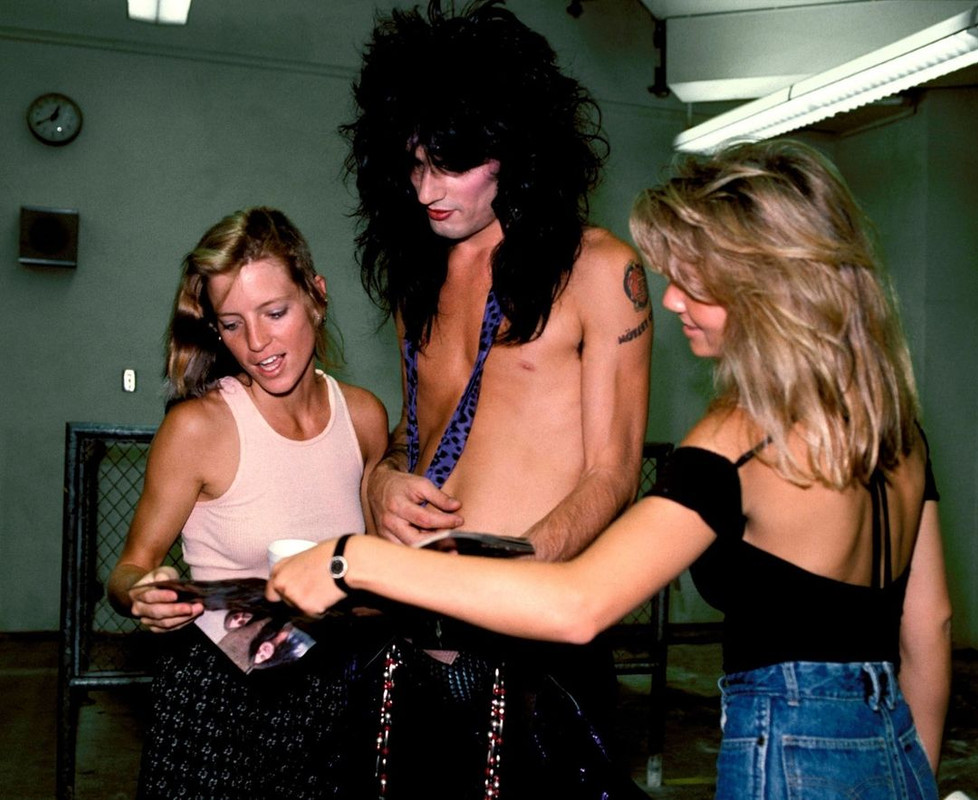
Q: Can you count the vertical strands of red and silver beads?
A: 2